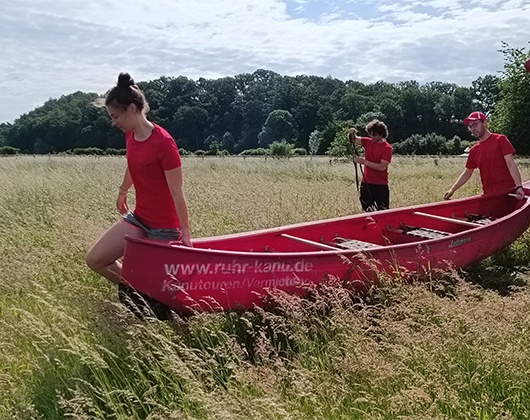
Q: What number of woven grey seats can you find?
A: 3